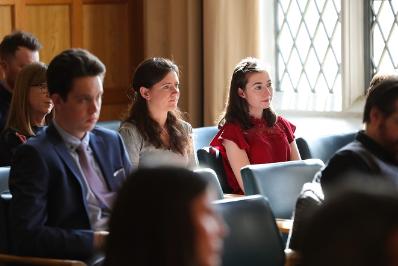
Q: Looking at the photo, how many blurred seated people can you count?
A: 2